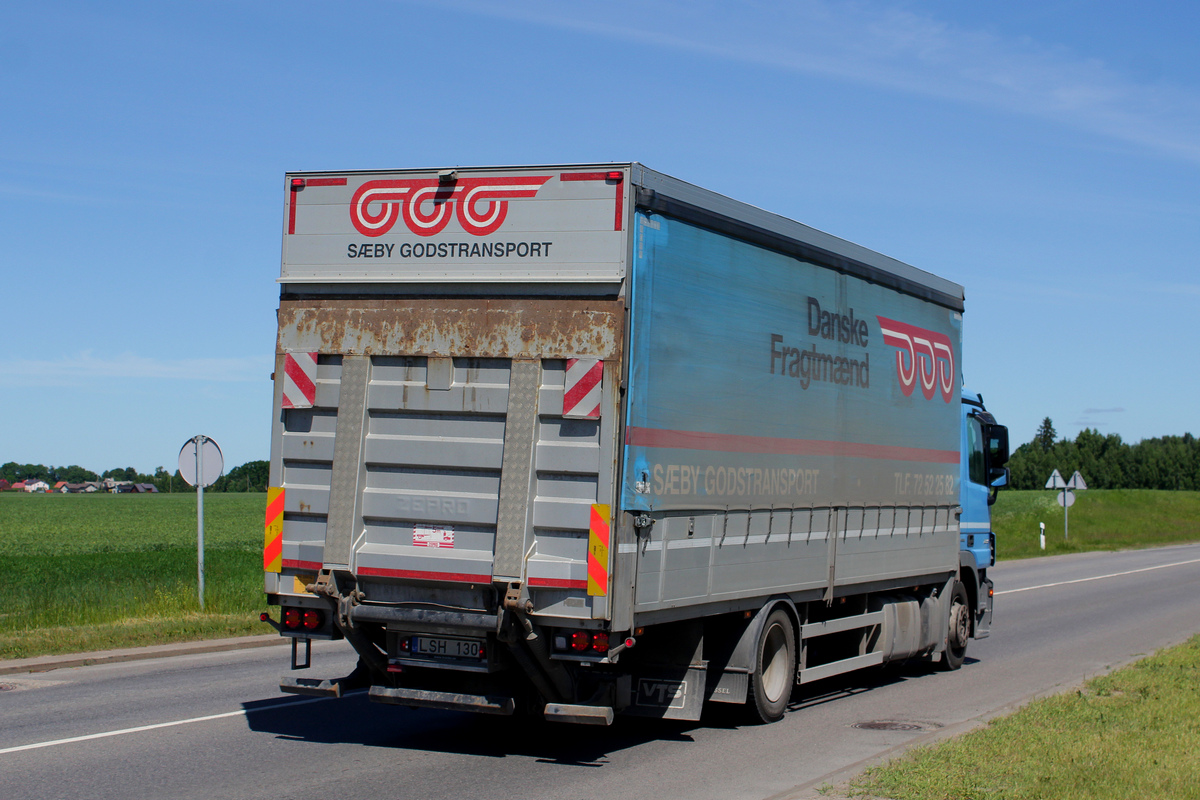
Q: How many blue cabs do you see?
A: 1